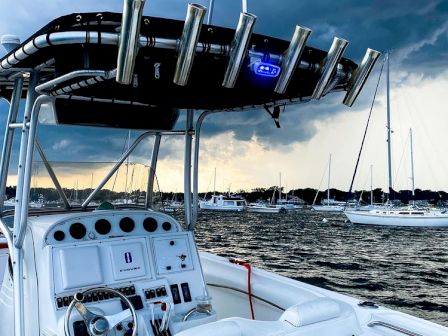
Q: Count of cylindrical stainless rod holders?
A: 6